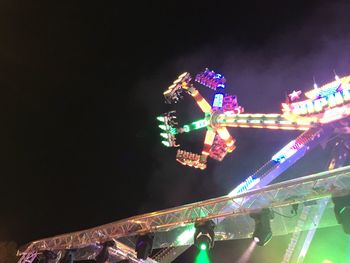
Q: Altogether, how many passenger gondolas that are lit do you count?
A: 6